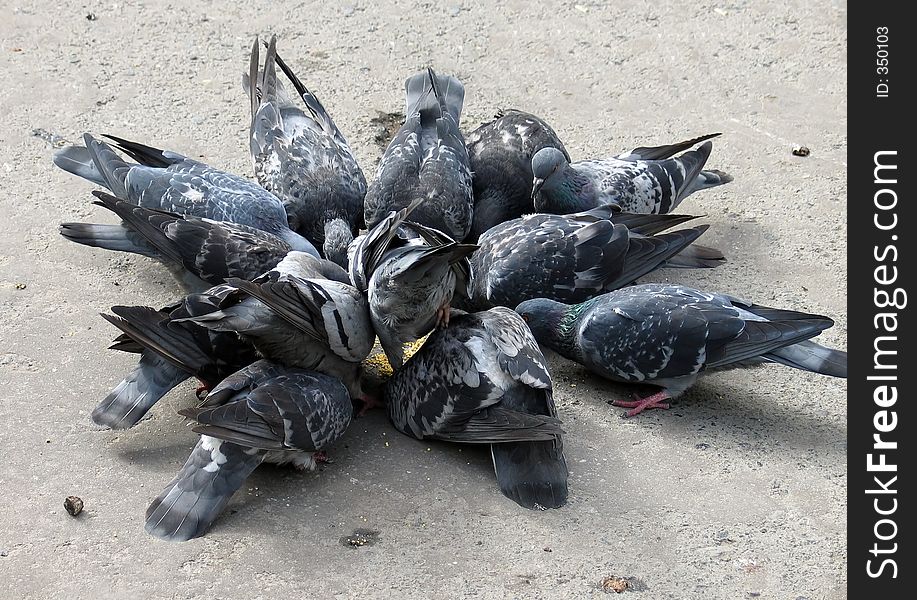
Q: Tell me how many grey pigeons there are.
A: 13